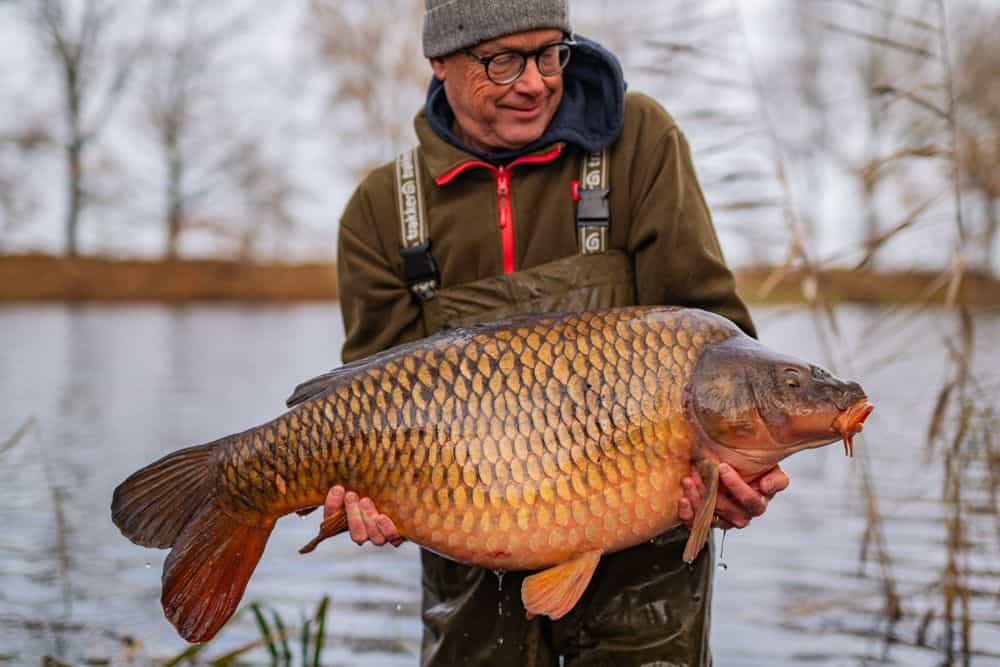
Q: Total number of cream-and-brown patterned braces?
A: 2